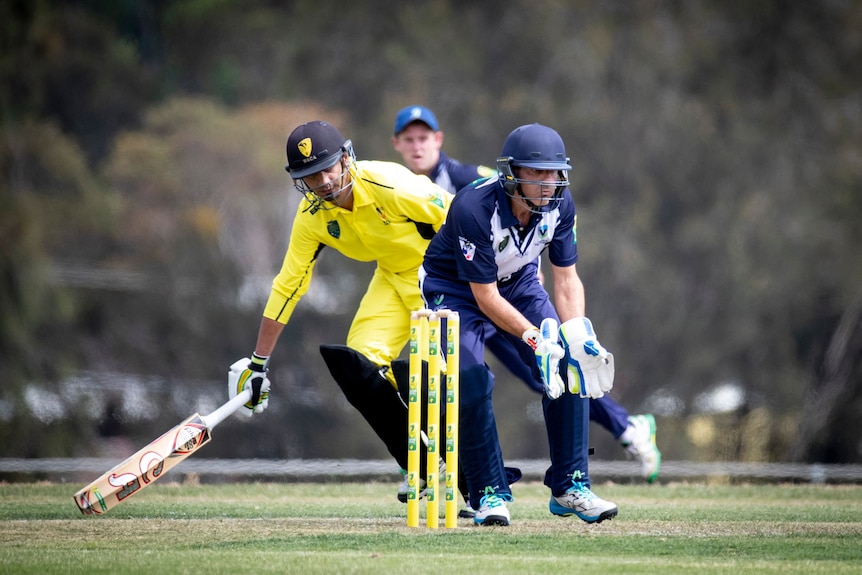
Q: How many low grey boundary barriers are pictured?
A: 1